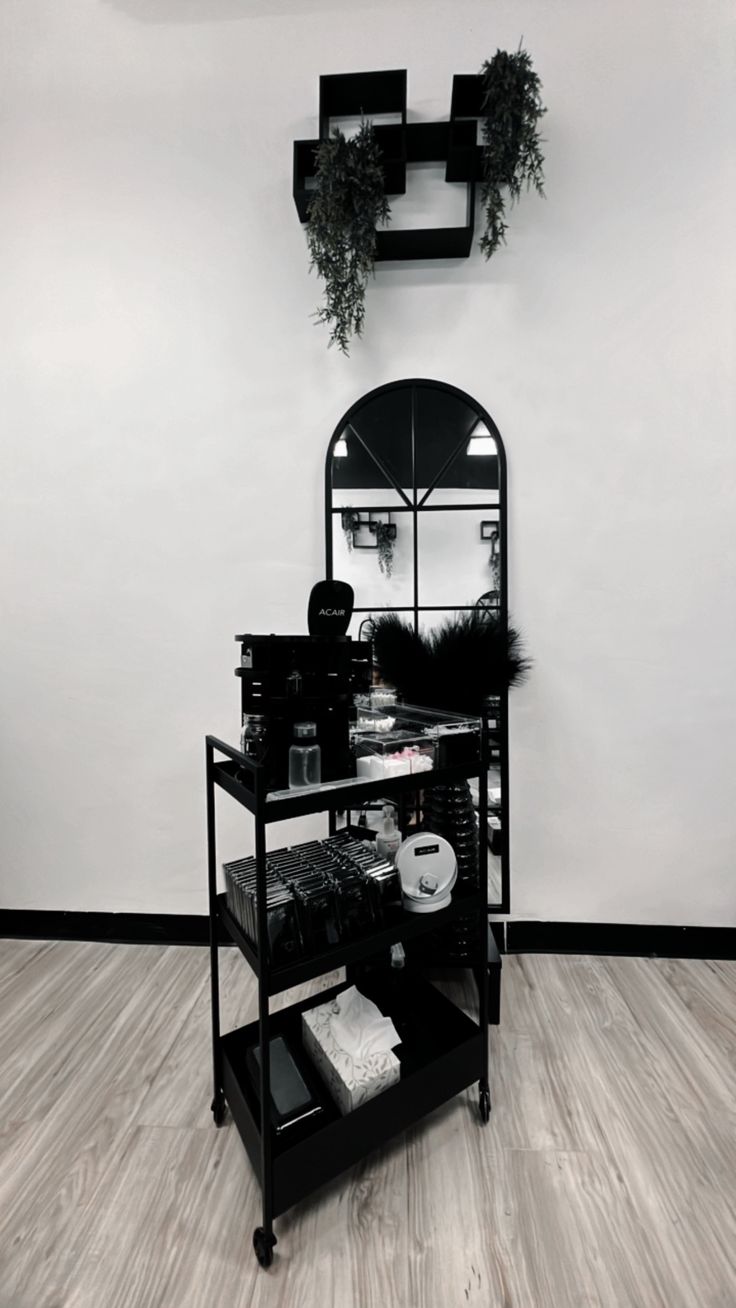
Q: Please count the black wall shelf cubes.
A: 4